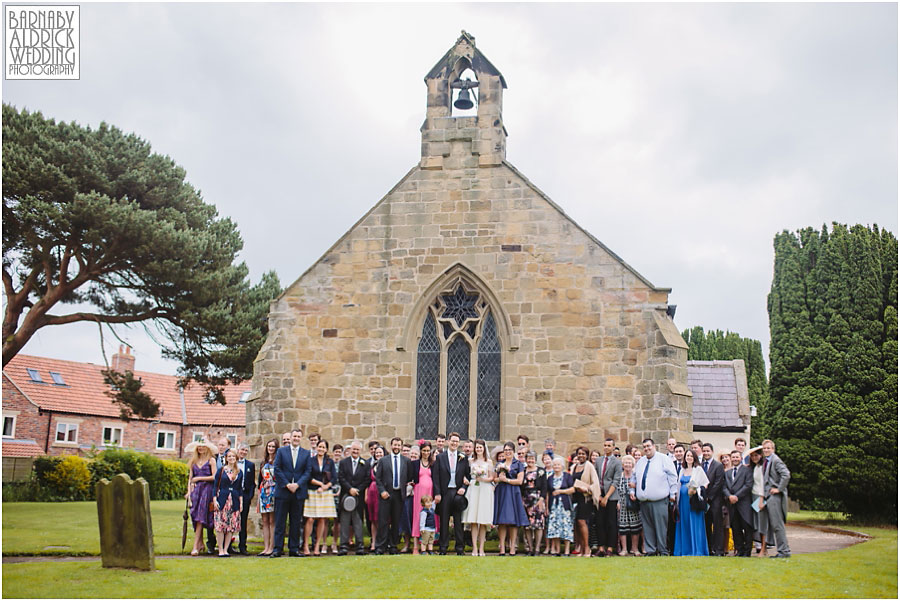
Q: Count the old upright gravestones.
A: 1